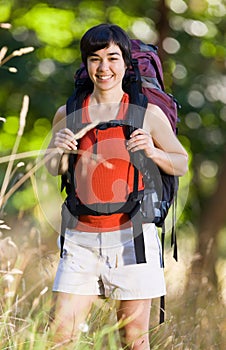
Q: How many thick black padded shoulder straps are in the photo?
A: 2